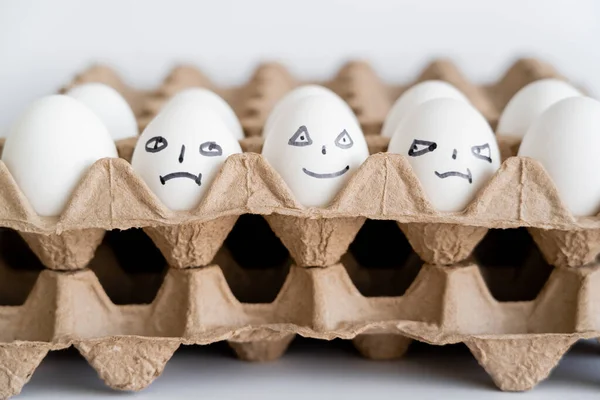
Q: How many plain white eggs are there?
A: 7